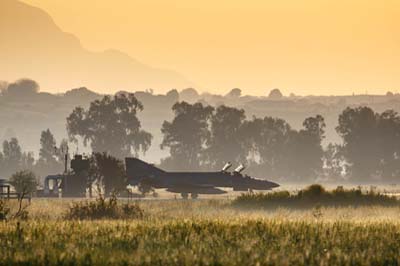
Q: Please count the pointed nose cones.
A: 1